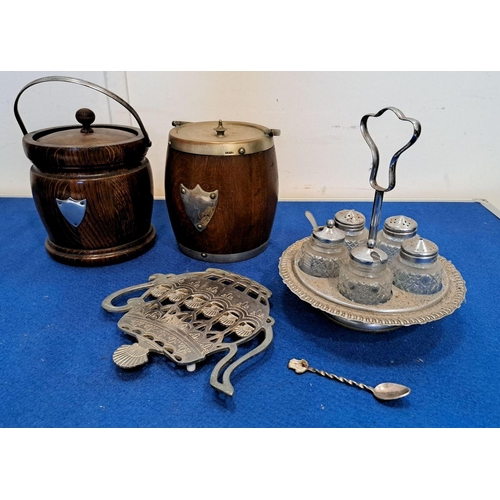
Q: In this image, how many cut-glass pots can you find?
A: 5